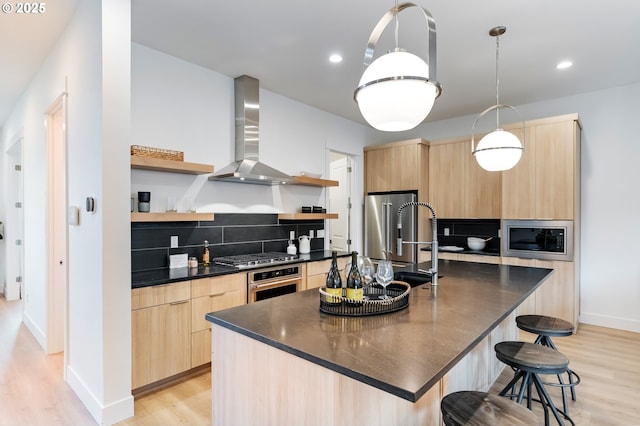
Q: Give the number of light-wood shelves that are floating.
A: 4